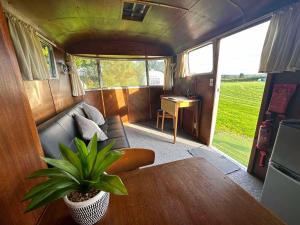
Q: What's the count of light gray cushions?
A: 2